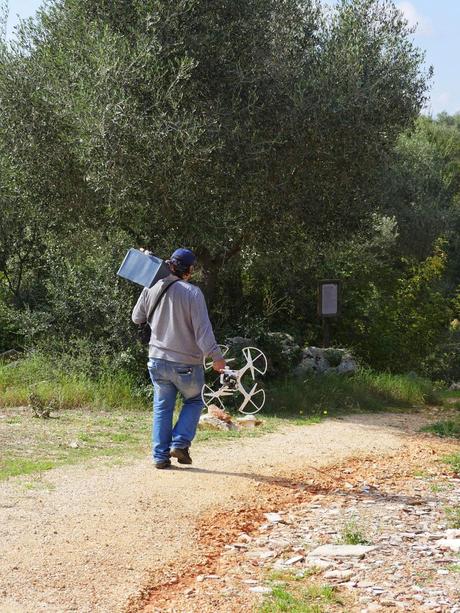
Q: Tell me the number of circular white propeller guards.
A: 4